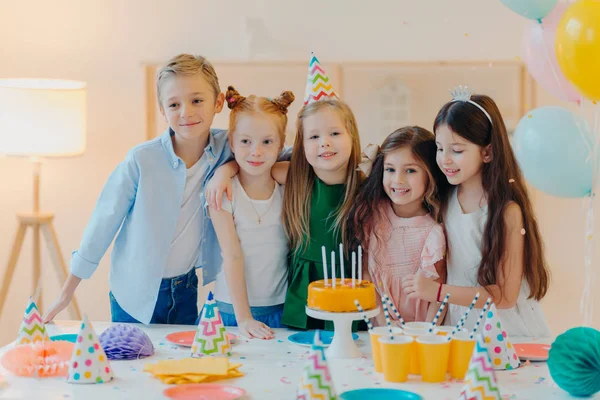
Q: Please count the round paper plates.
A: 6